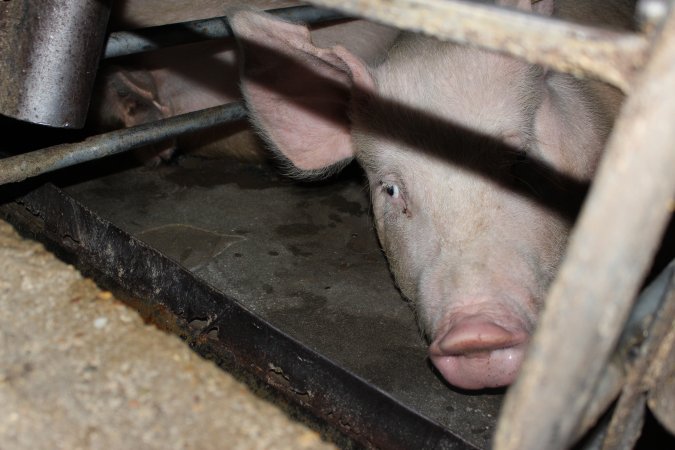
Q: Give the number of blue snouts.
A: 0